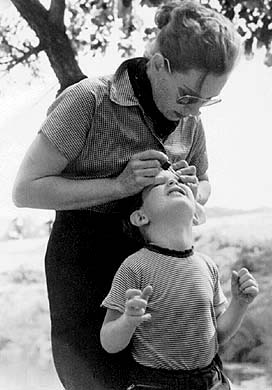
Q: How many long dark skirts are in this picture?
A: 1